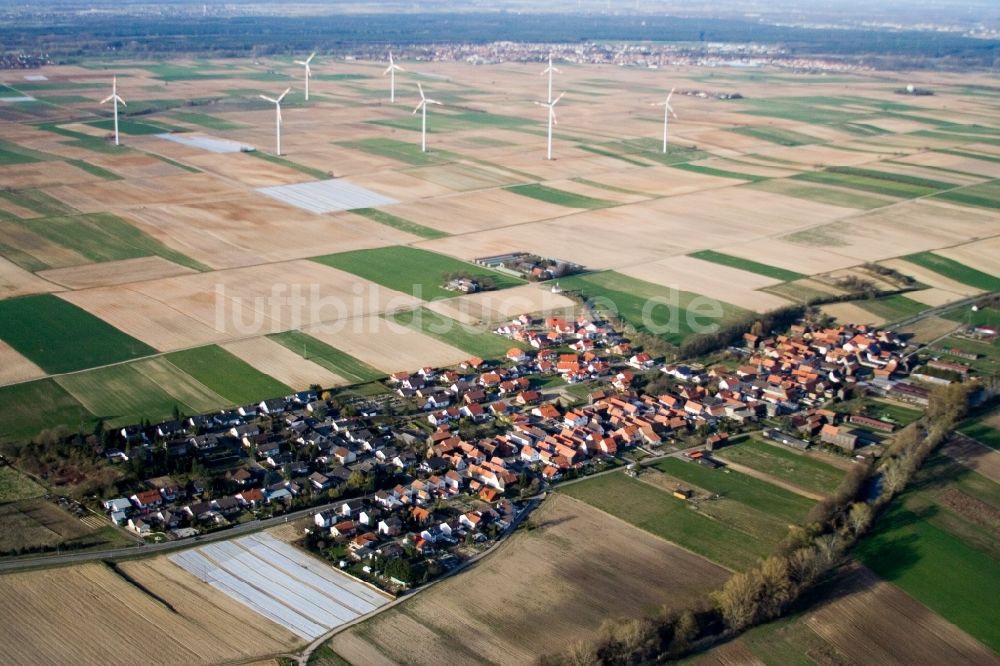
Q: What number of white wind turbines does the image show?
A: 8